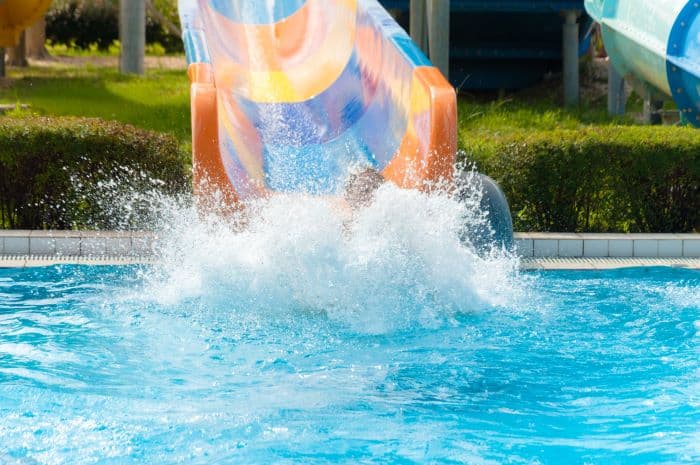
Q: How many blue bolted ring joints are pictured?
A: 1